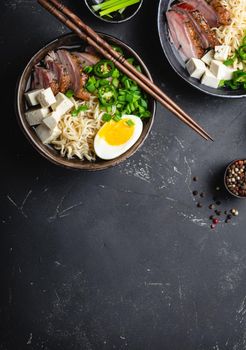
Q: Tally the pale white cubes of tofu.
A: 11